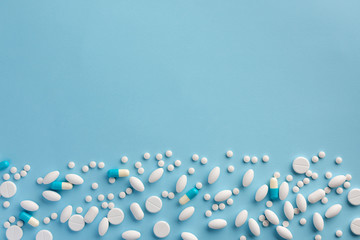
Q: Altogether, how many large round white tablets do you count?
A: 10